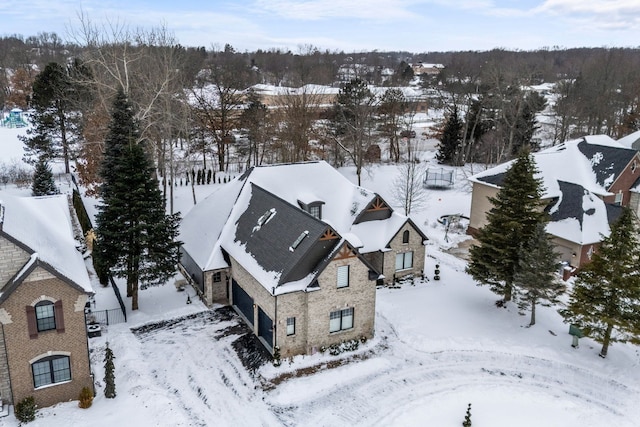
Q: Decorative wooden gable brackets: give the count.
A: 3